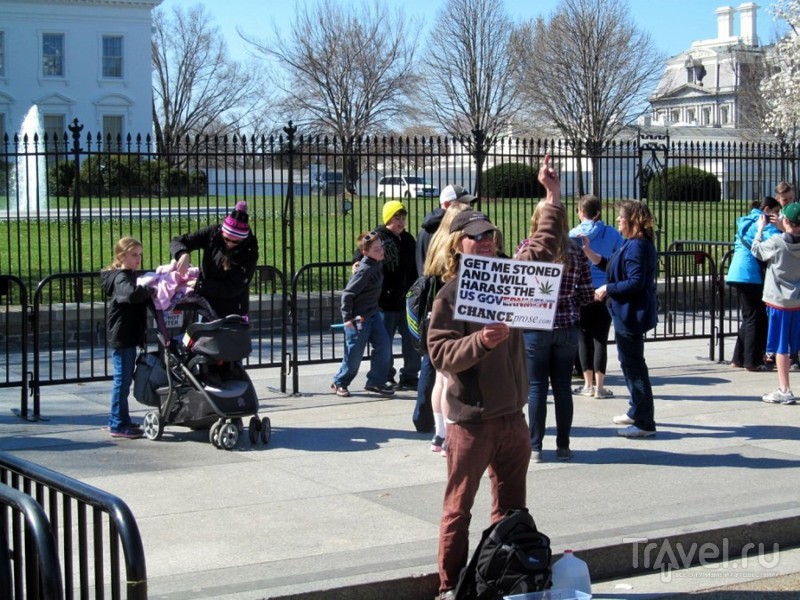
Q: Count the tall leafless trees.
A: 4